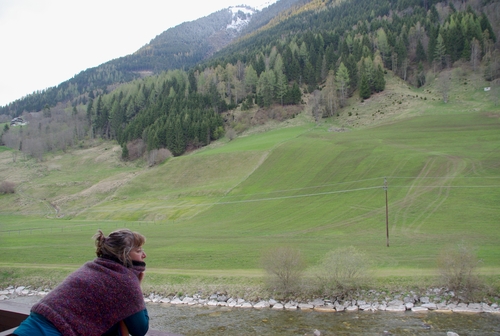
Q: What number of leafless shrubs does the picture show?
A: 3